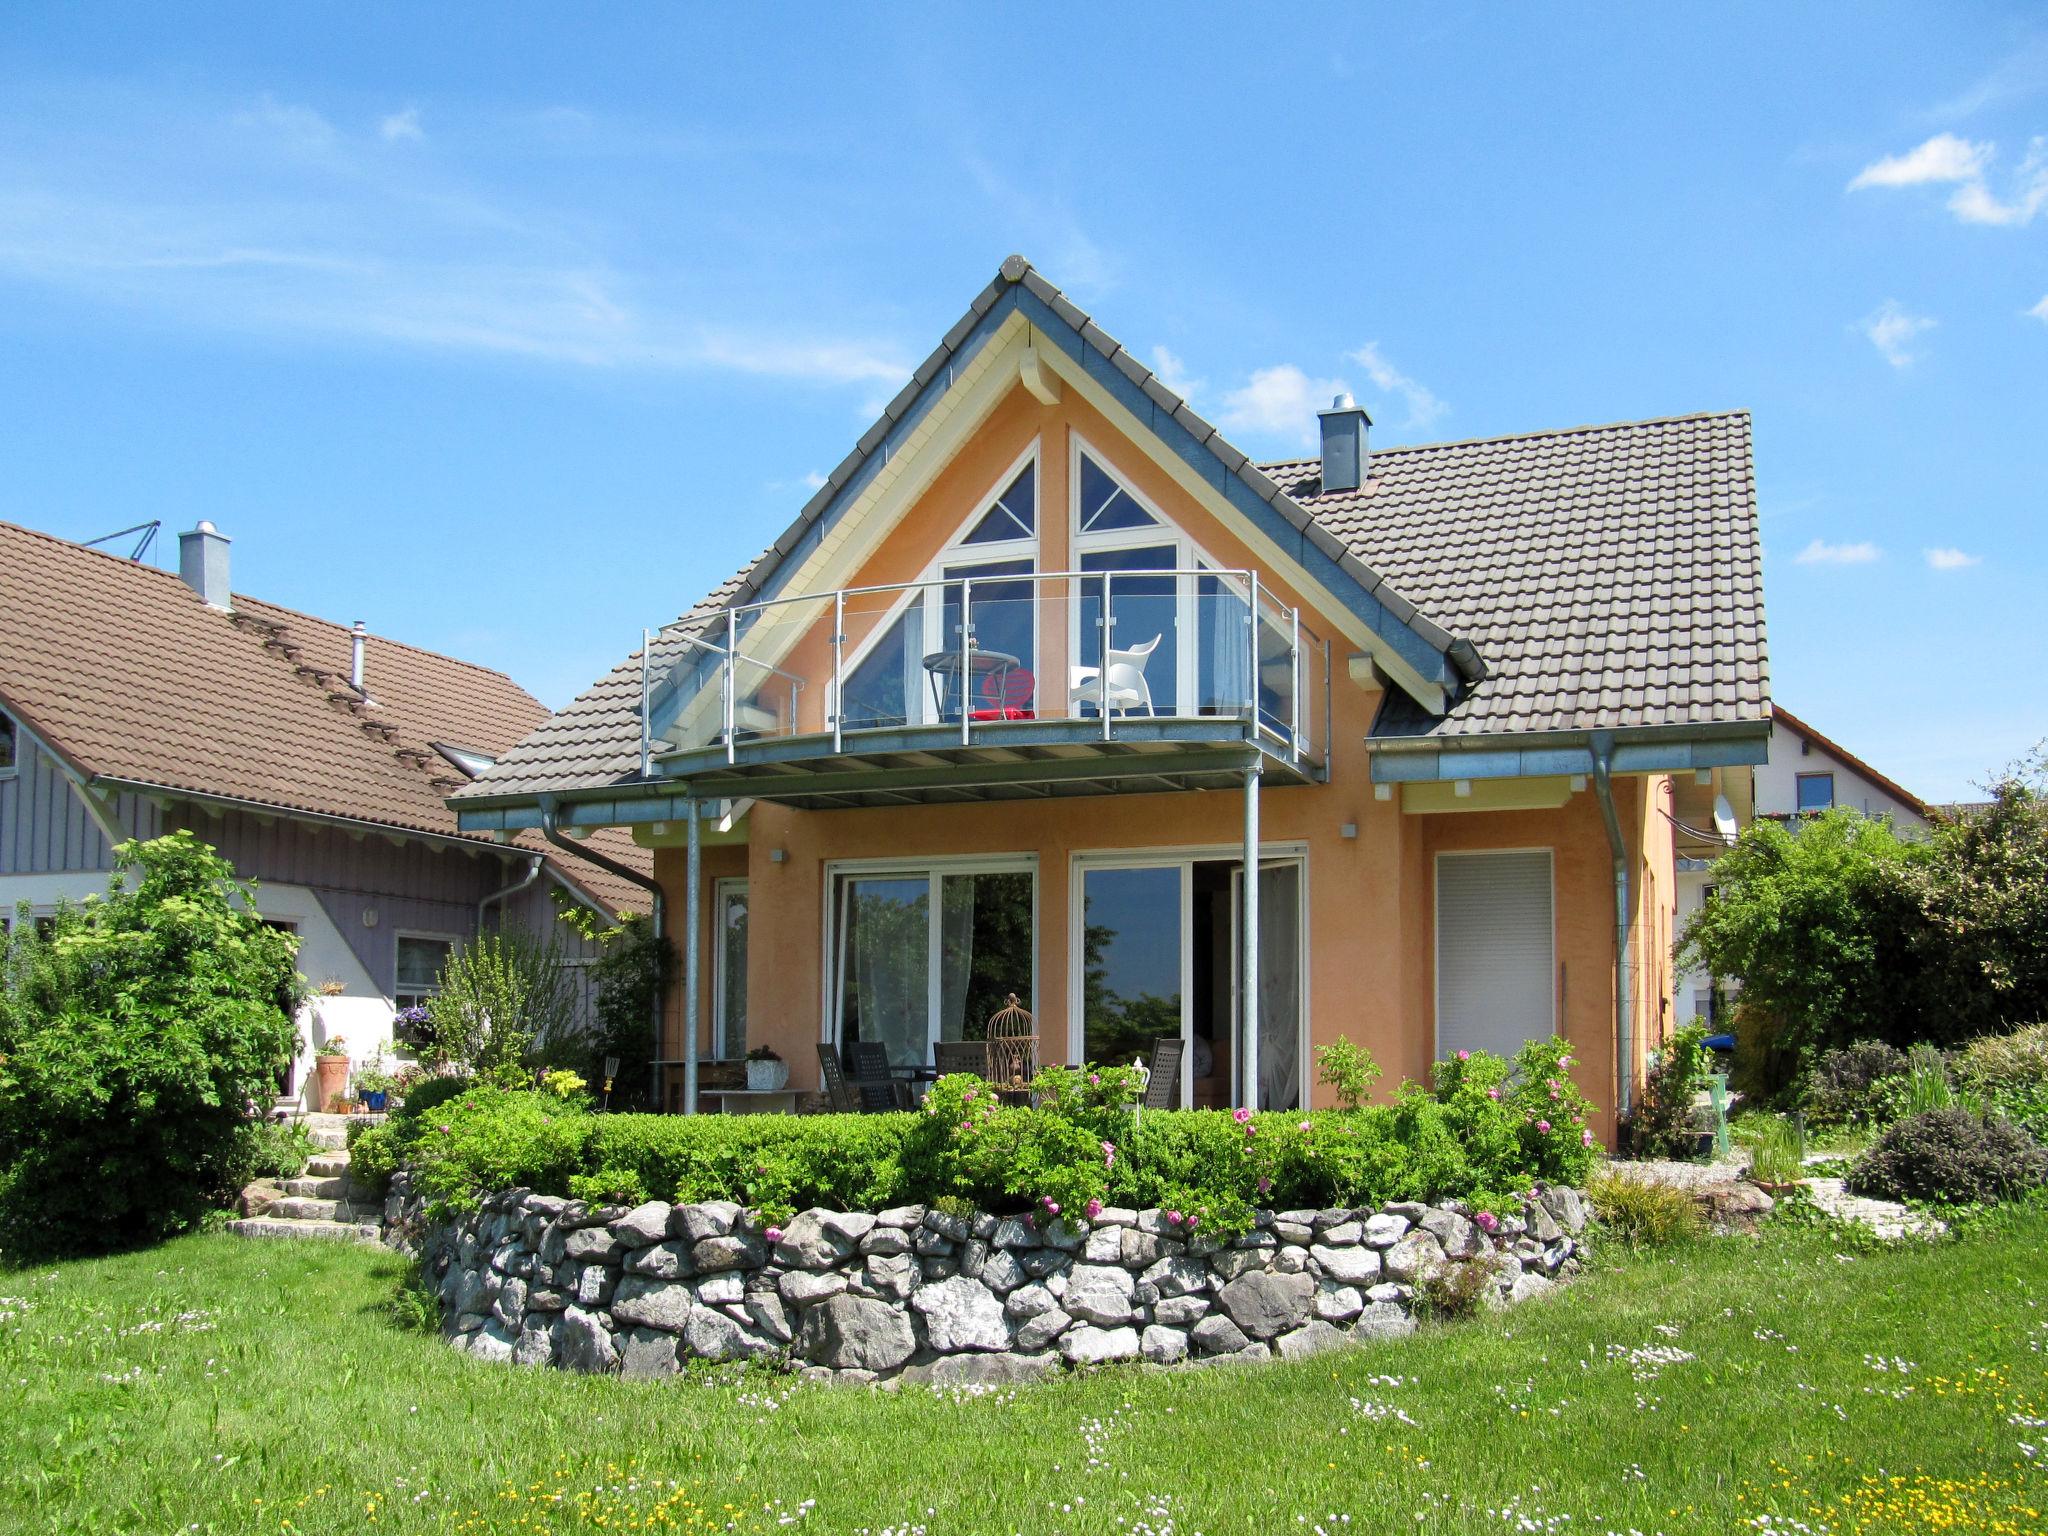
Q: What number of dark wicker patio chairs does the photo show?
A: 4